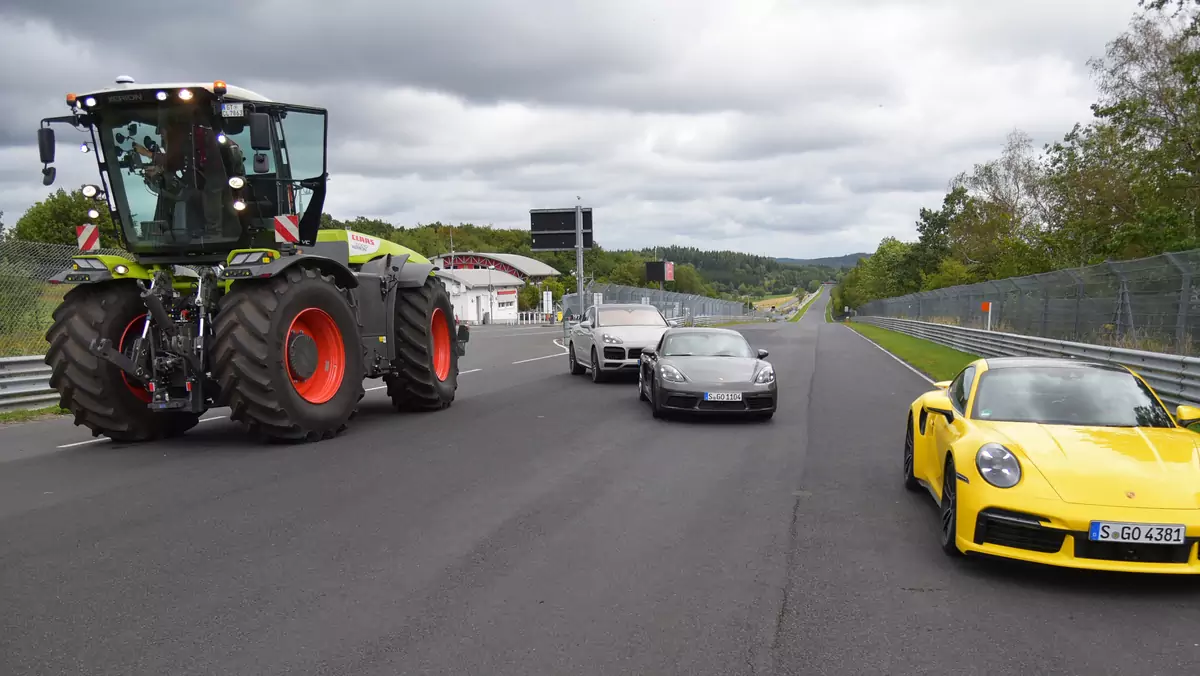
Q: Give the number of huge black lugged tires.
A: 3